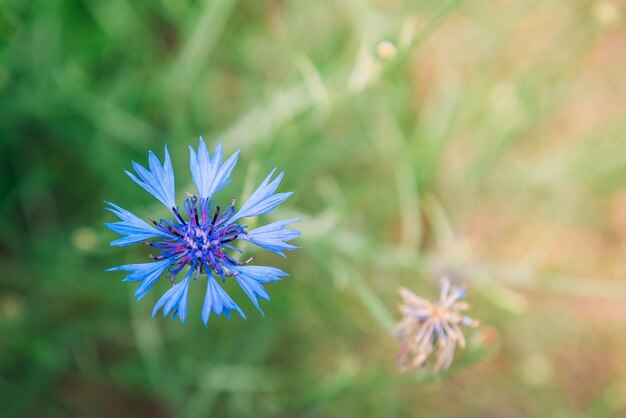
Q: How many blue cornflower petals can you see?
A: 9